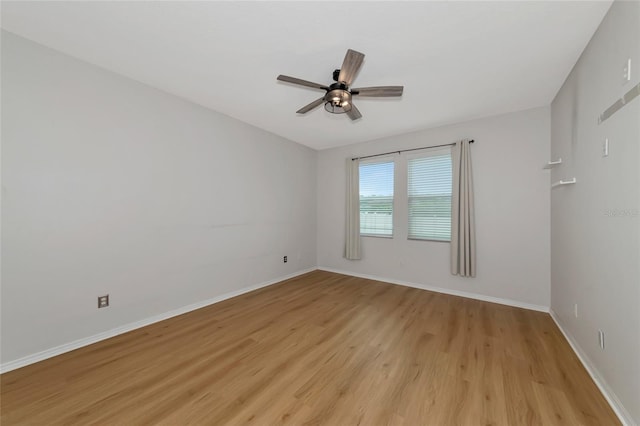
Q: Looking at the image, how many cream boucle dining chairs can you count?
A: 0